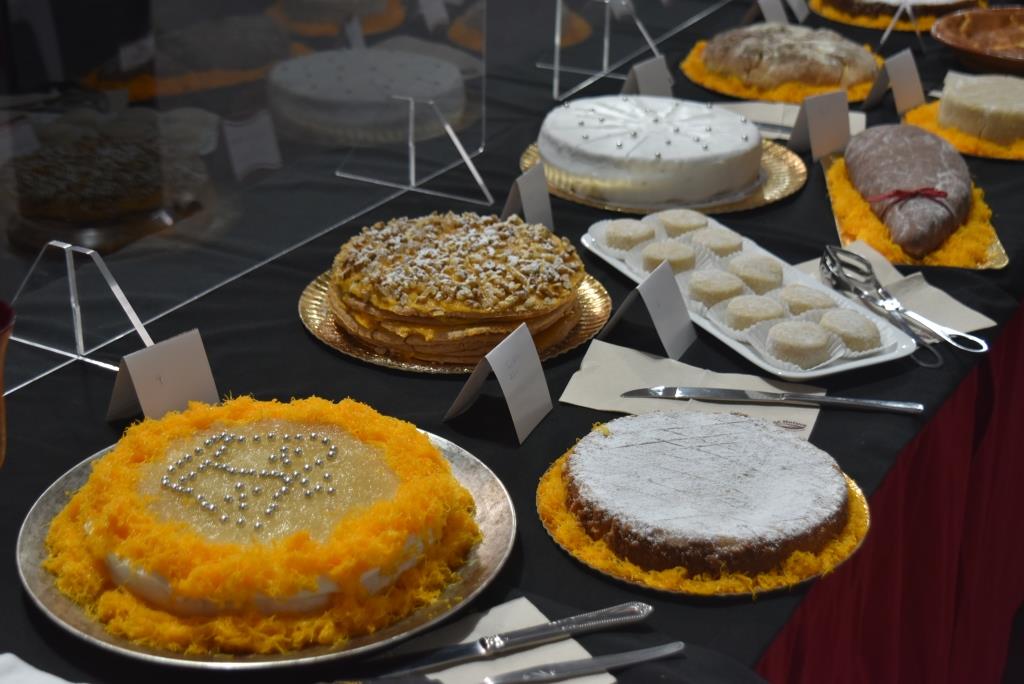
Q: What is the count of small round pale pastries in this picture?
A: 10